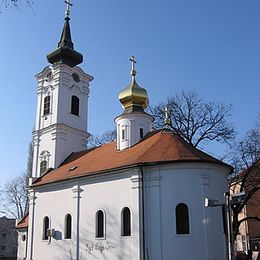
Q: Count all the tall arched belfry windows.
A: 2